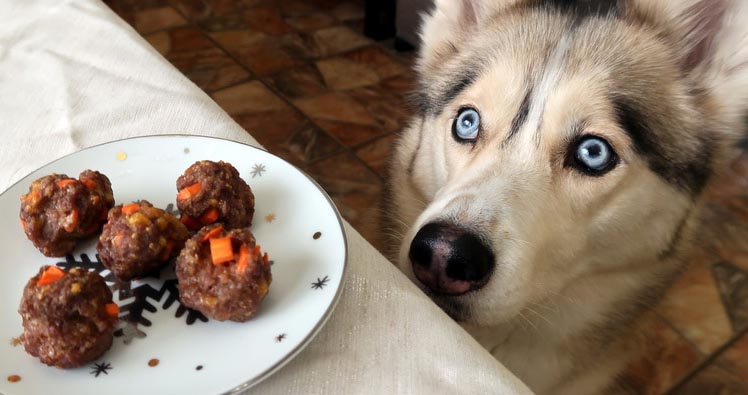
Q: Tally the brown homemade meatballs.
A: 5